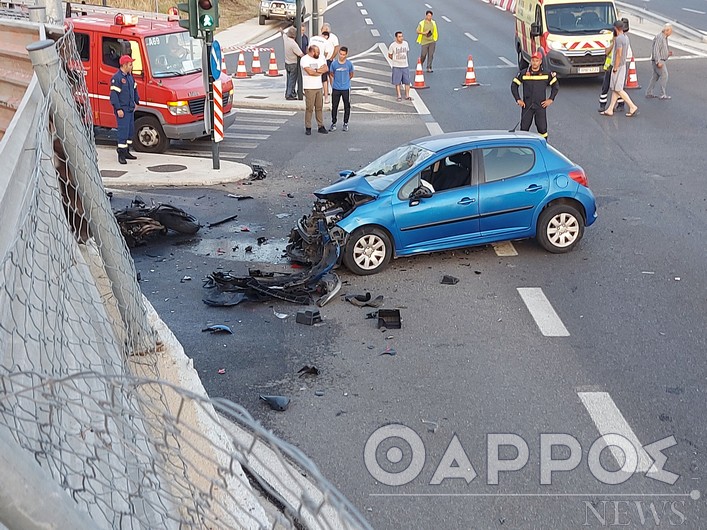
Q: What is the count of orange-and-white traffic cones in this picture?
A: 7